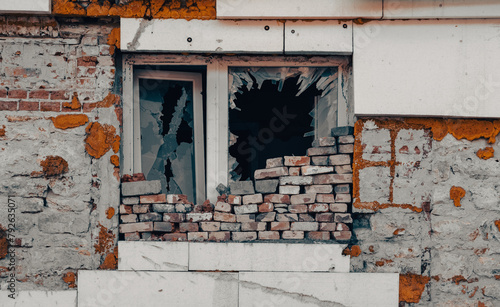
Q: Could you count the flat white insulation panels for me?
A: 11